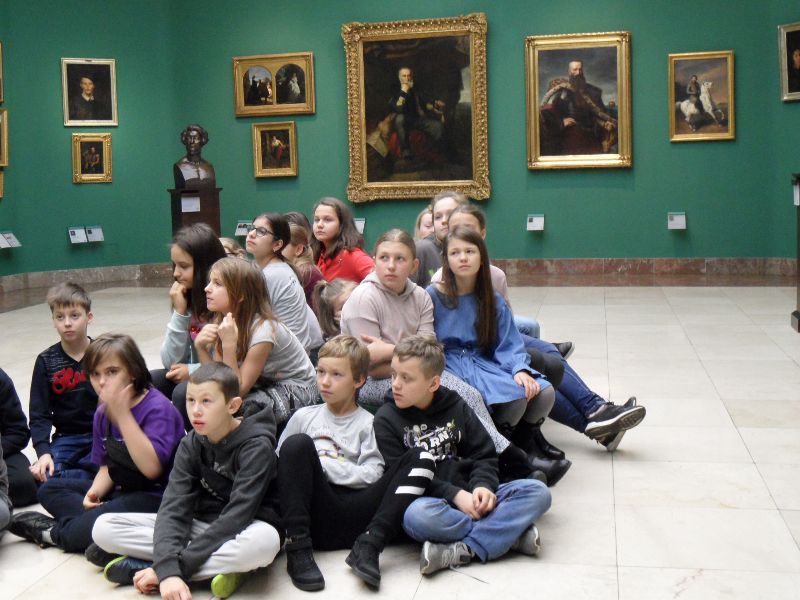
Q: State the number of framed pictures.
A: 11